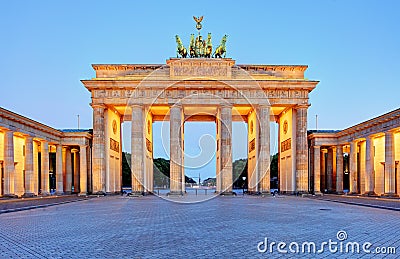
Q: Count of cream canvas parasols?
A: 0